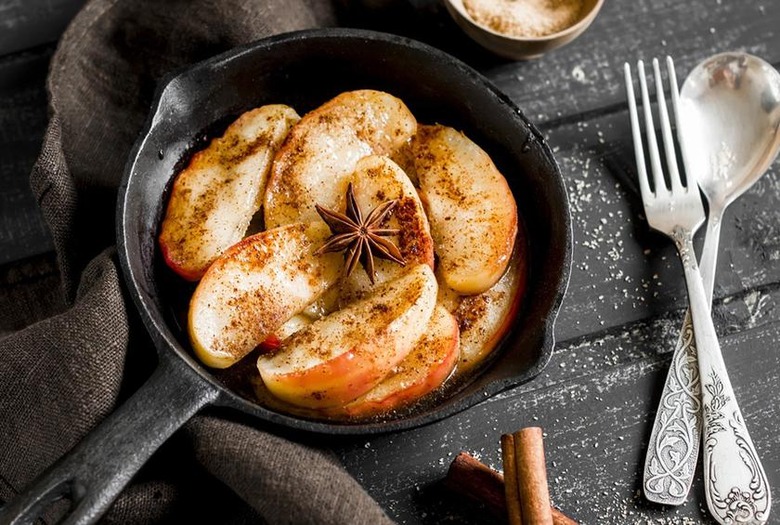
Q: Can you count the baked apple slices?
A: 8